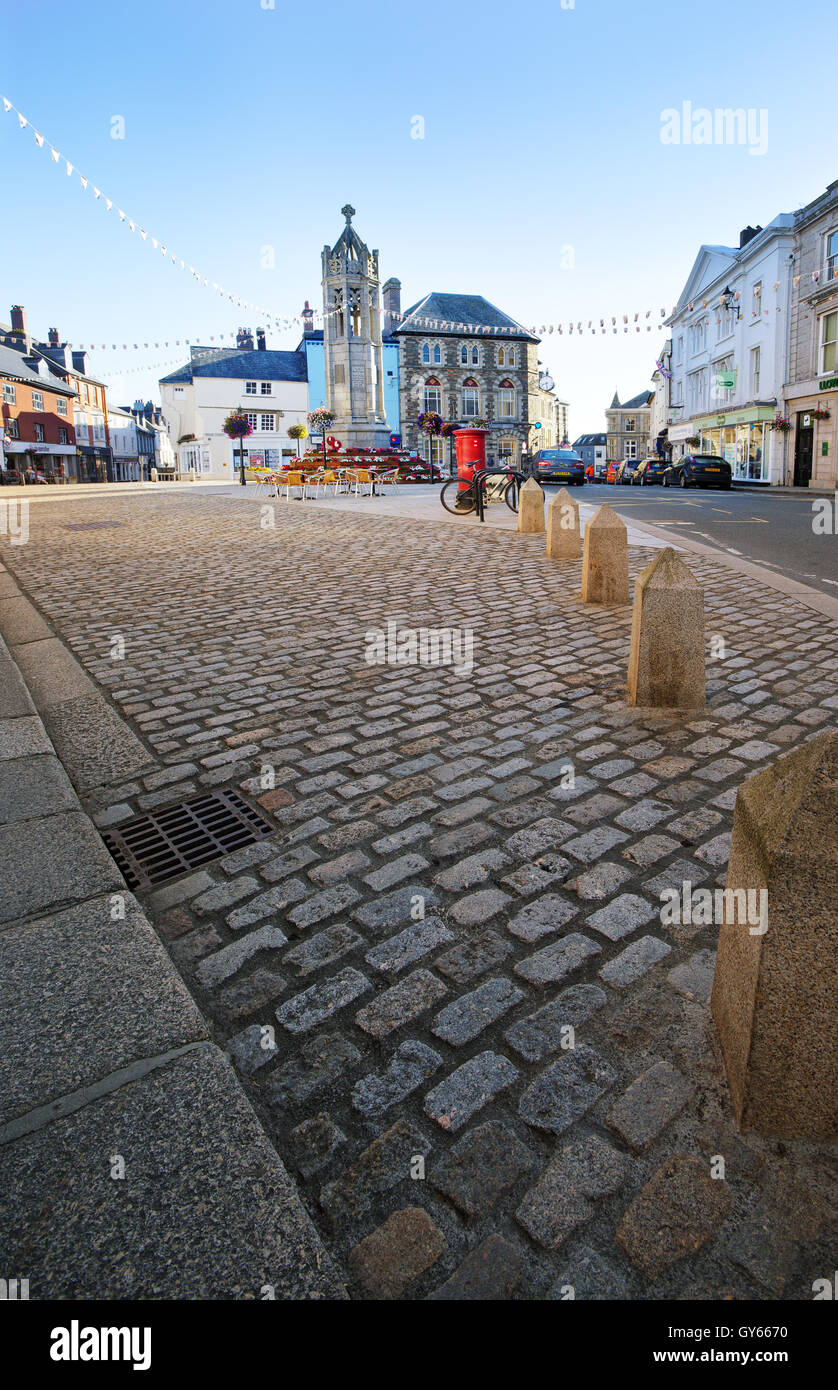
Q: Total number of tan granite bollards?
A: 5